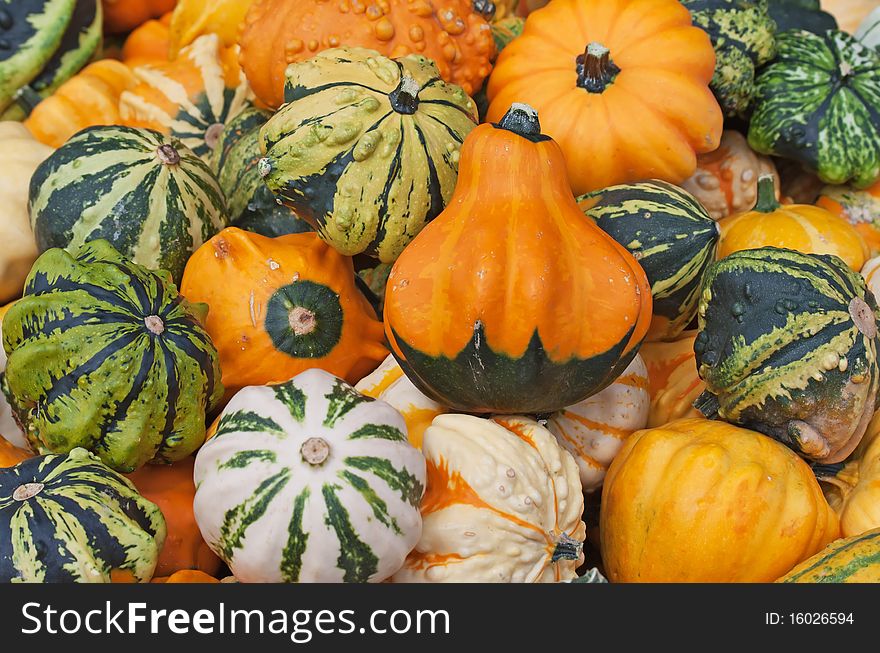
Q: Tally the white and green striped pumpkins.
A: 1